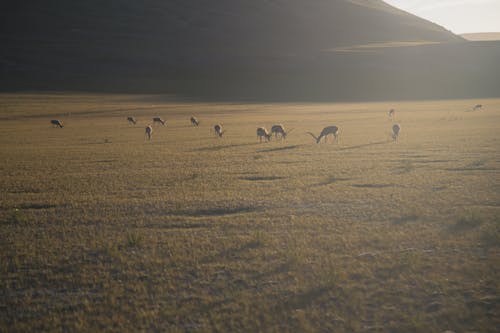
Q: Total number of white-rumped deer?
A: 12